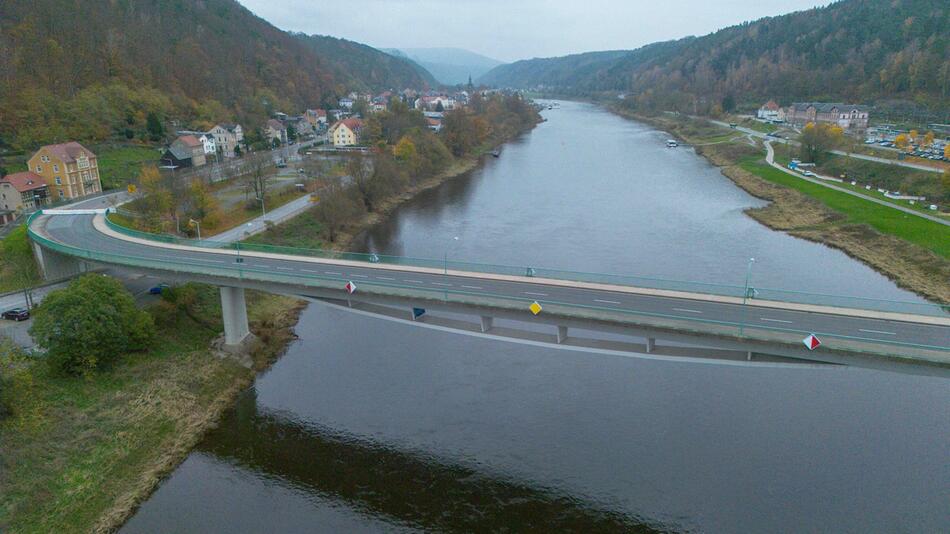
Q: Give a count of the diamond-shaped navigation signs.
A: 3